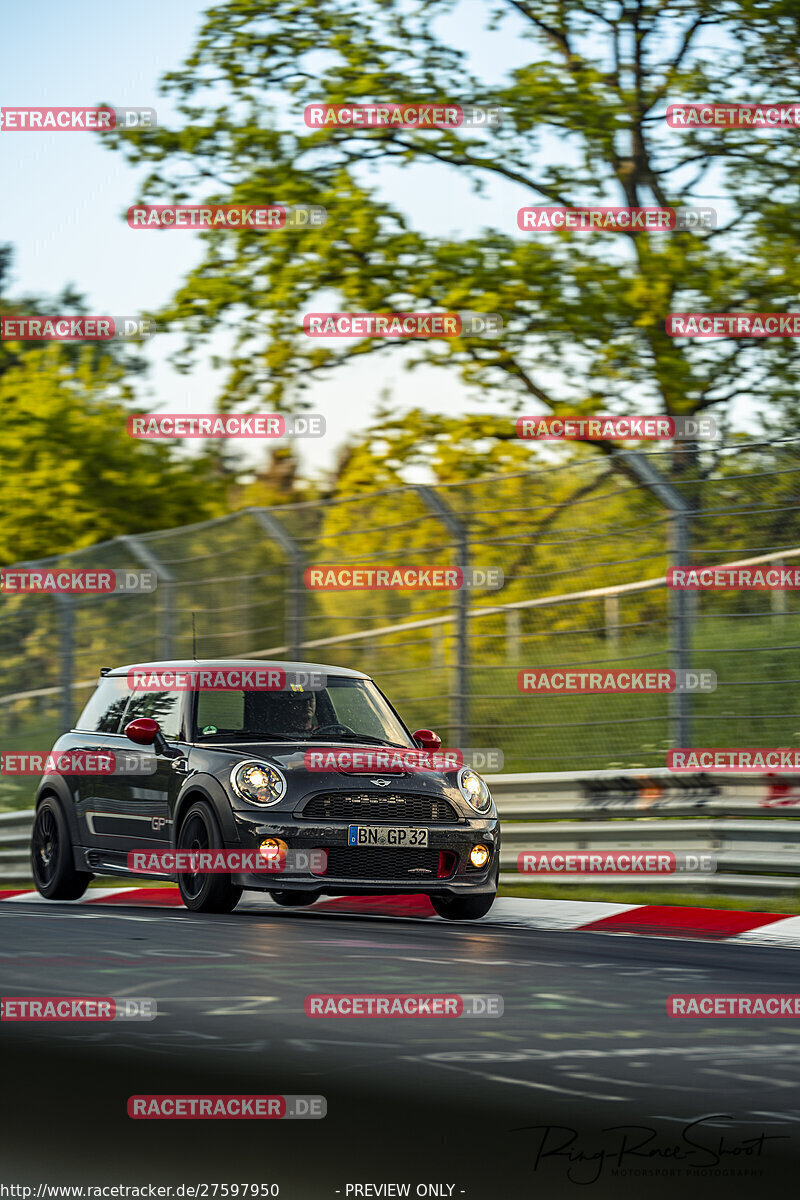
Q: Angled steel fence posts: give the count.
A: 5